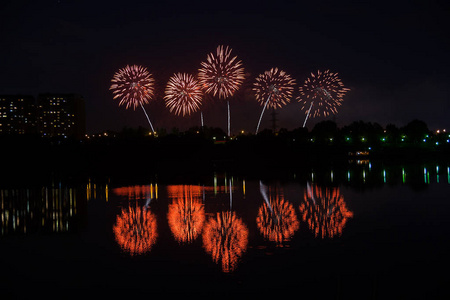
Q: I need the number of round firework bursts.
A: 5